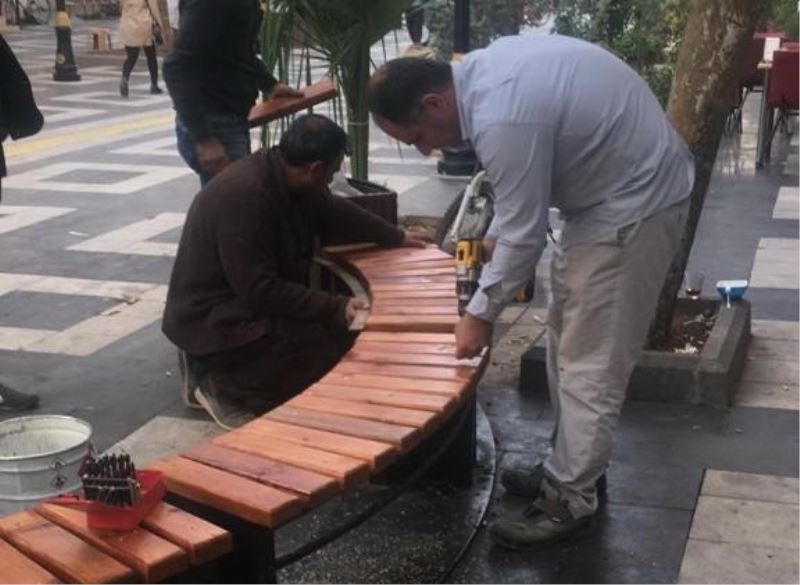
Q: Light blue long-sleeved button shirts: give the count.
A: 1